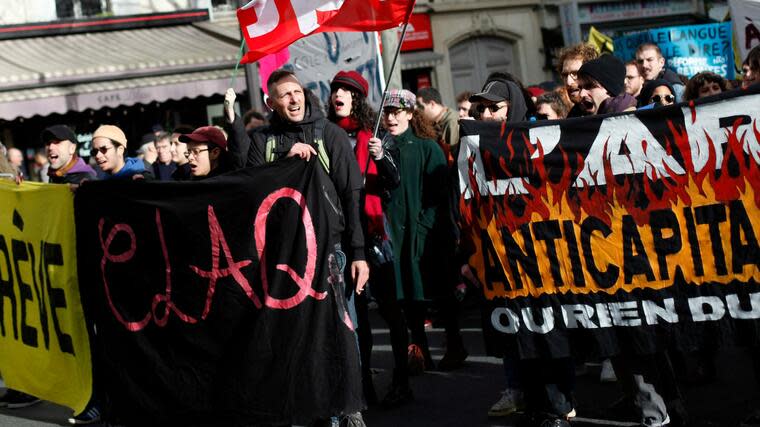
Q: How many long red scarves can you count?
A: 1